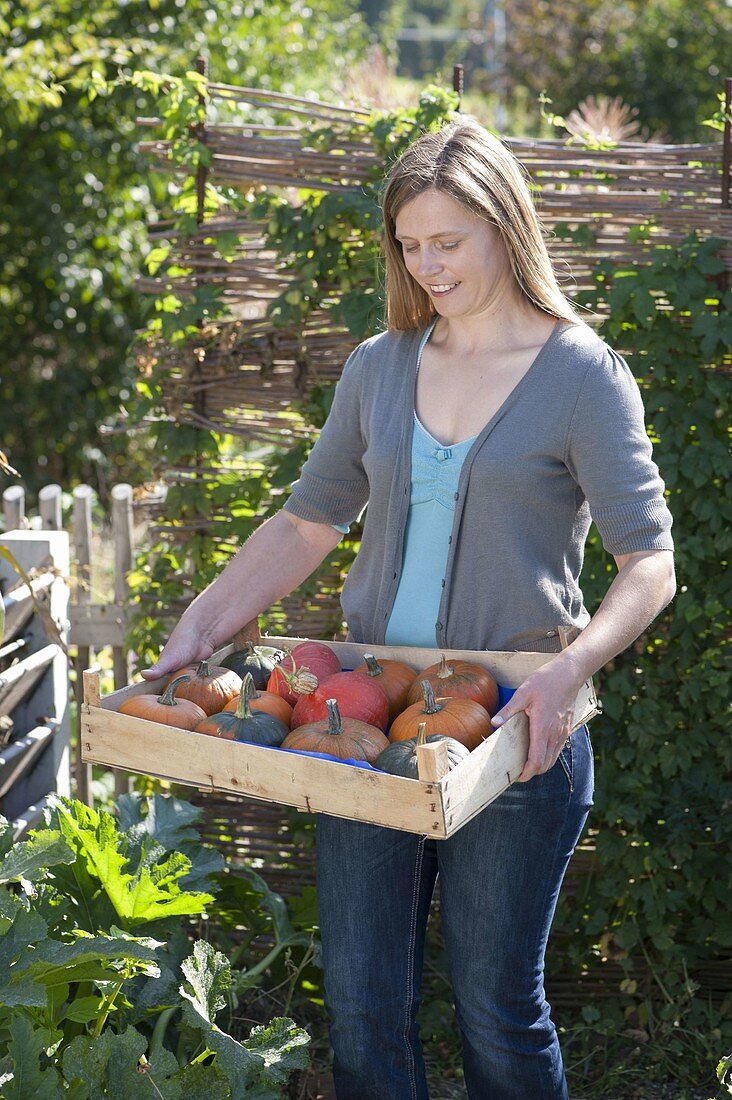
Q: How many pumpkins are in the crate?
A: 12